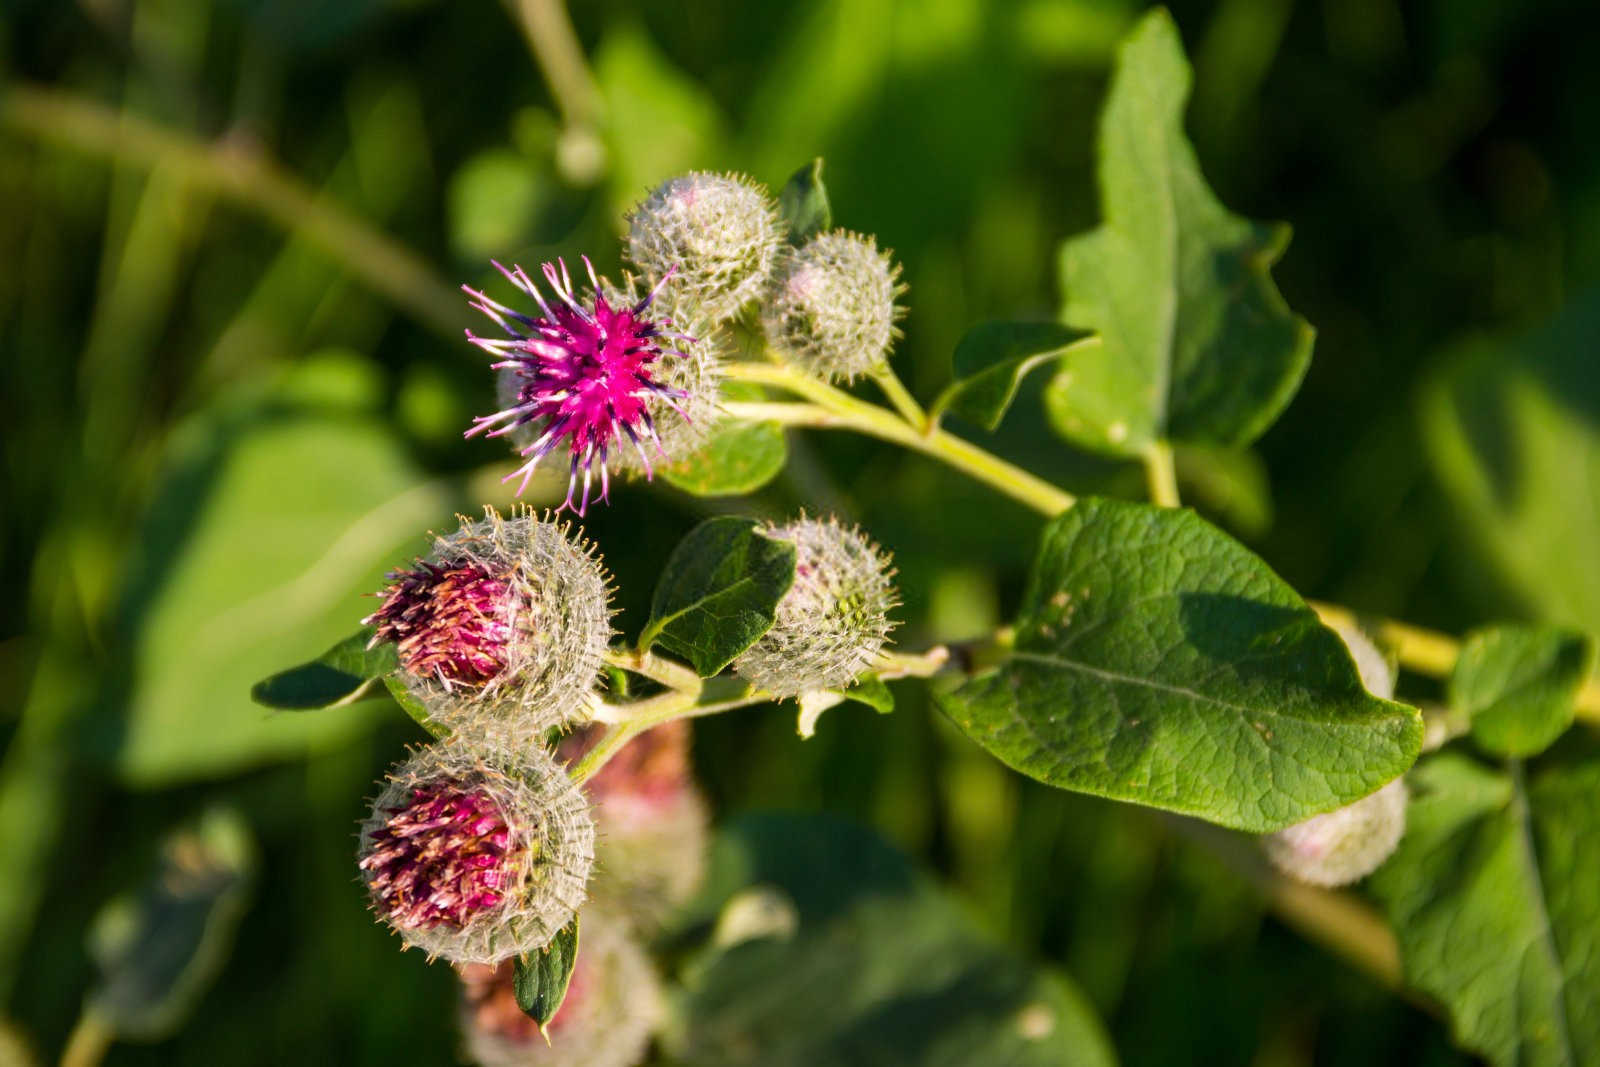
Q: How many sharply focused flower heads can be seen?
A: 6